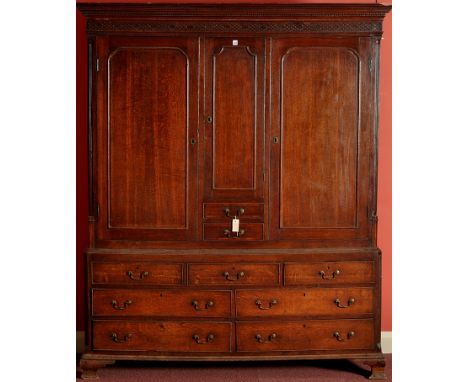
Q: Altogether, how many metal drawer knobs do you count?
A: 13